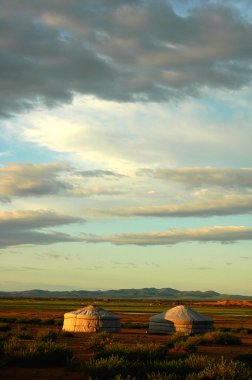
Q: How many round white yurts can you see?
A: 2